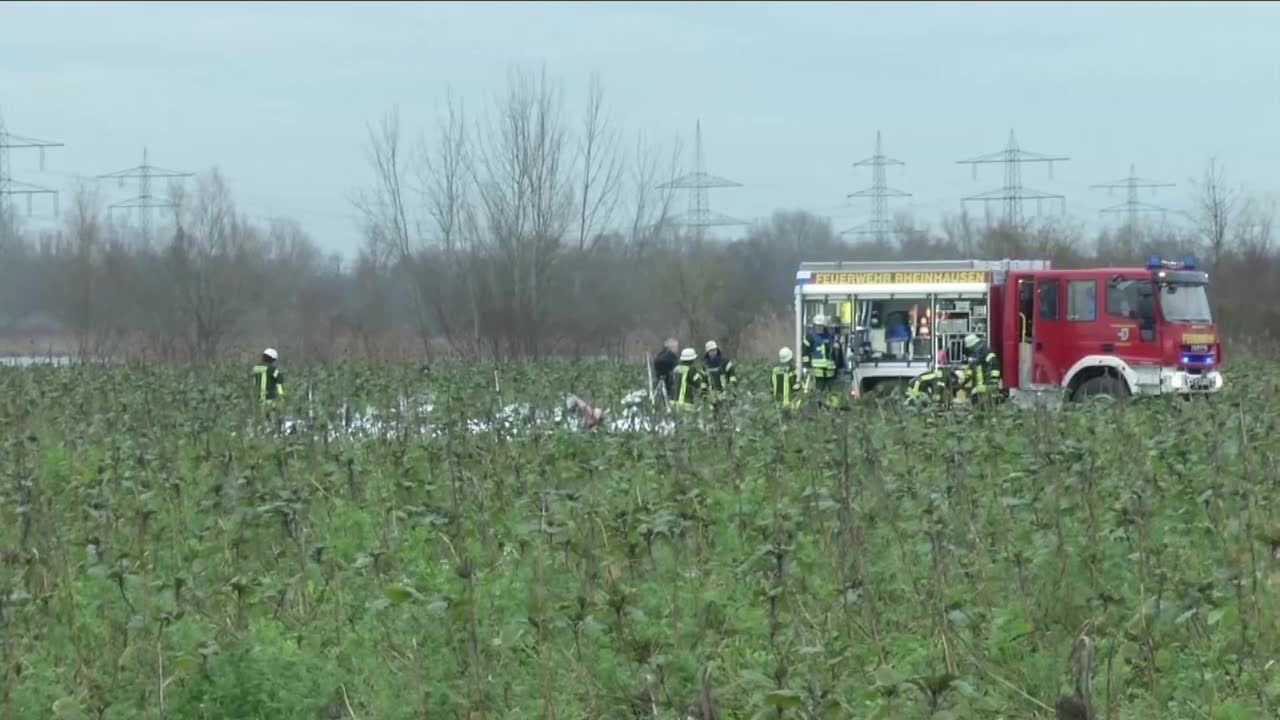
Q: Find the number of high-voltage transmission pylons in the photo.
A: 6